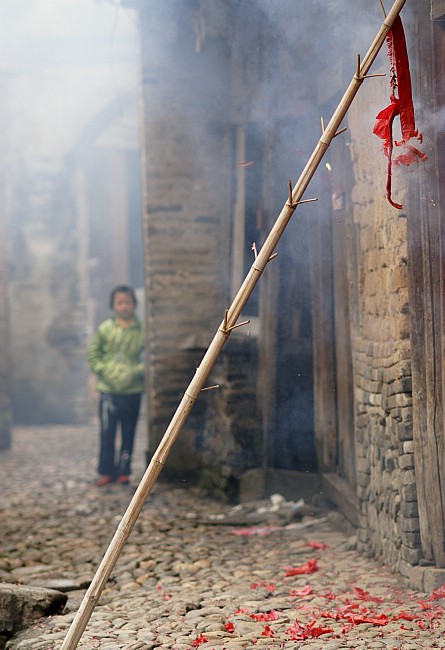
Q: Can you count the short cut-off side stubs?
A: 12